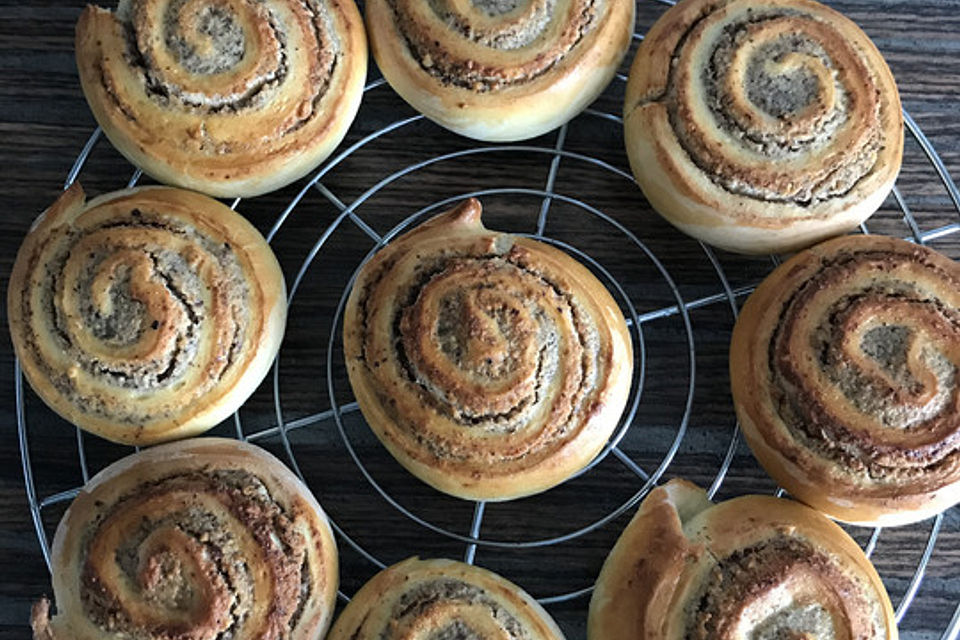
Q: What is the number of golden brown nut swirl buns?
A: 9